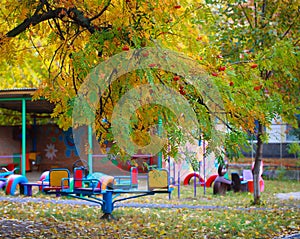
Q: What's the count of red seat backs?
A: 2